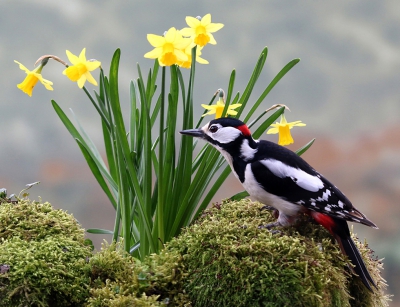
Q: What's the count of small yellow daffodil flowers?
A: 7